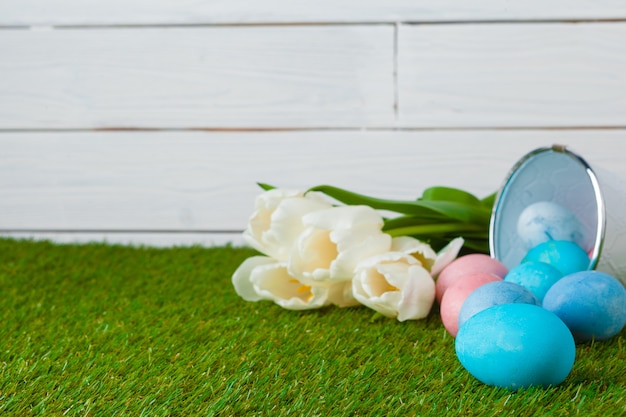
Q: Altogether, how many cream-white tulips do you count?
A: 5